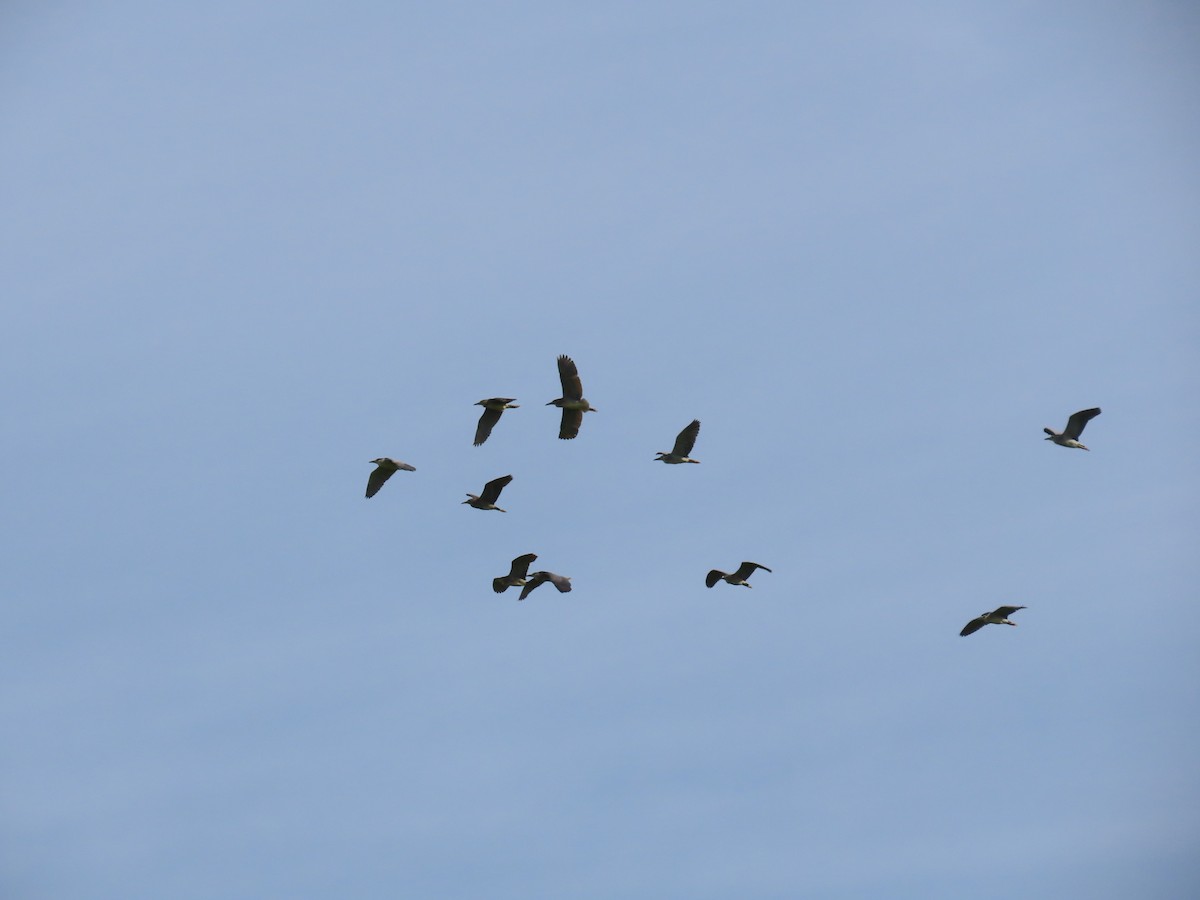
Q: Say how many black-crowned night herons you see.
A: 10